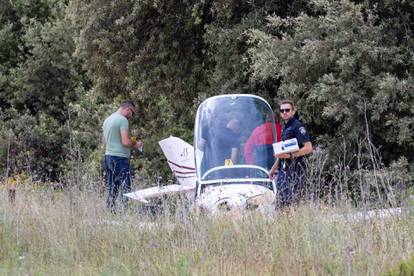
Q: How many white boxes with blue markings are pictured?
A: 1